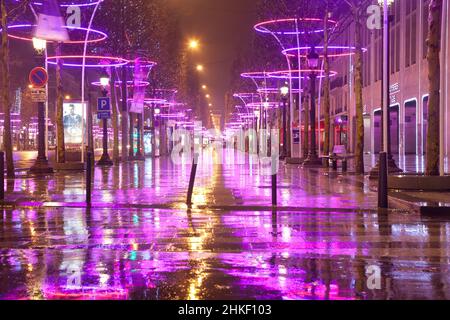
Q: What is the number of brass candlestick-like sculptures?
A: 0